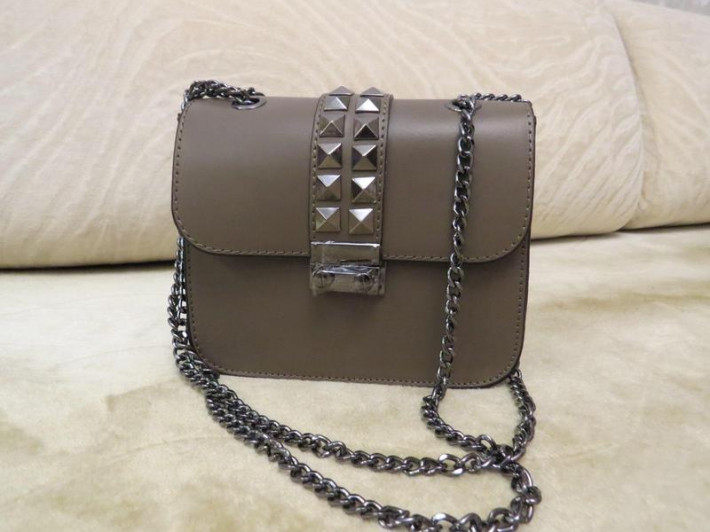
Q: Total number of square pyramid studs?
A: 12